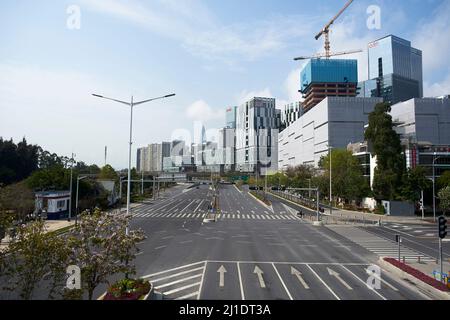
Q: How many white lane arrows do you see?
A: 5